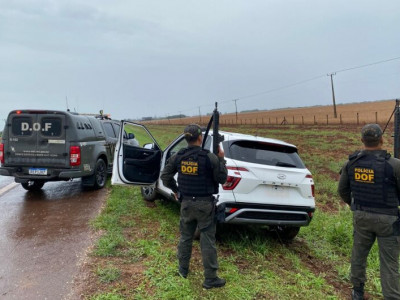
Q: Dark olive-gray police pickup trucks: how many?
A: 1